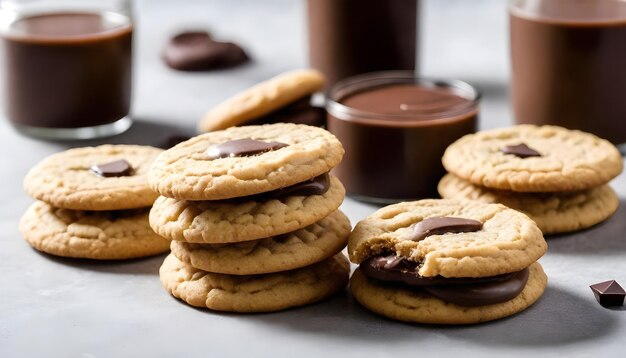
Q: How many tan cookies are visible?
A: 11